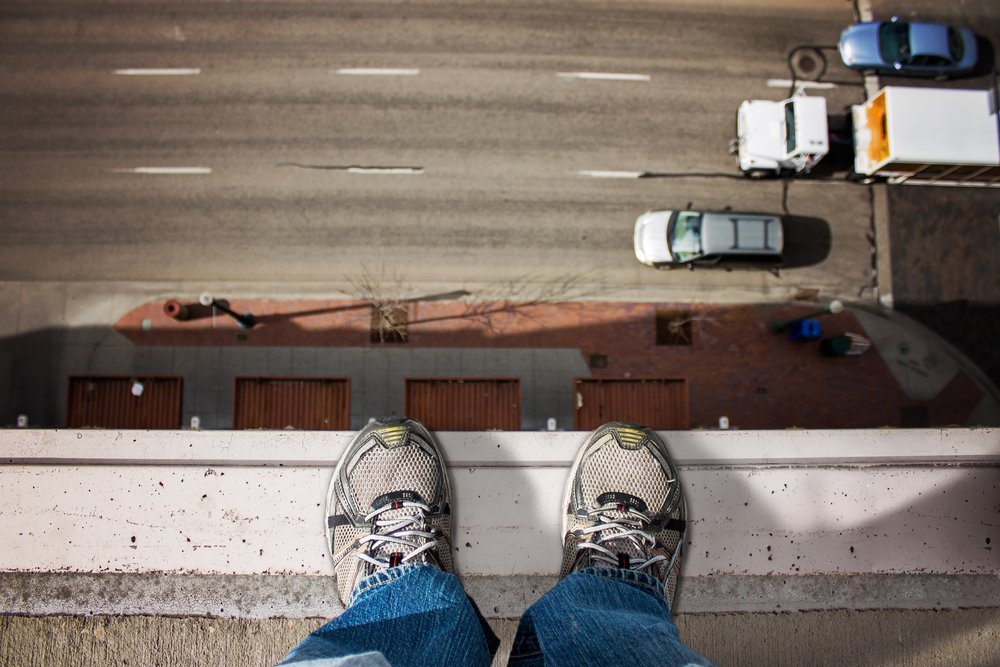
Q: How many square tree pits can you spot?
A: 2